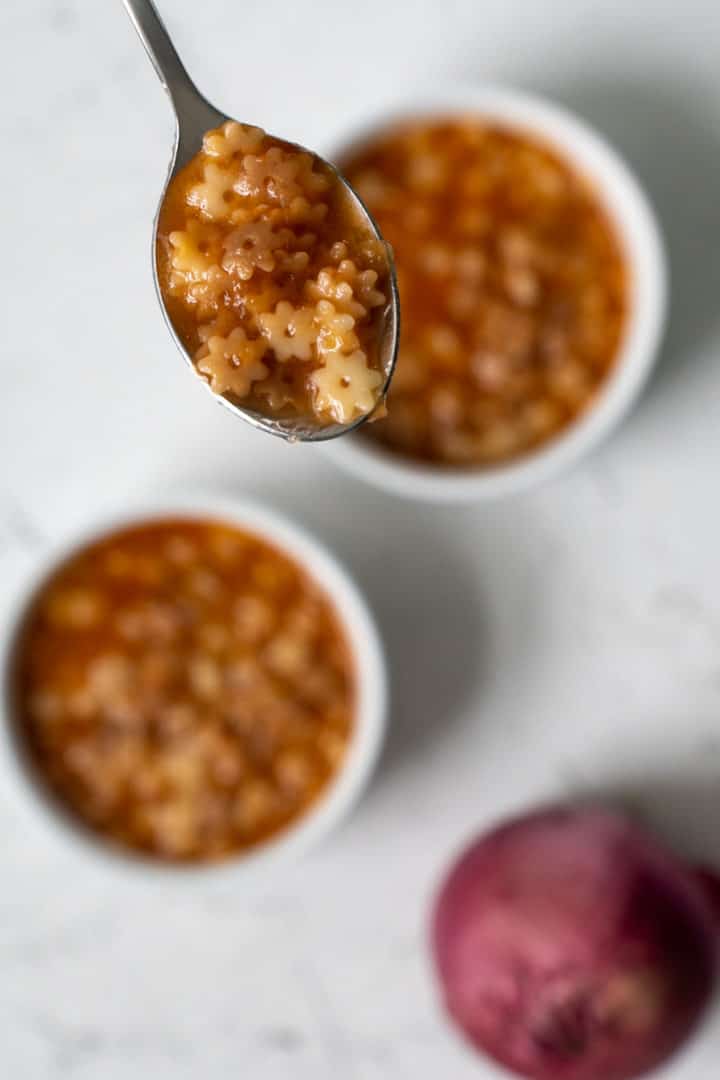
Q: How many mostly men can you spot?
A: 0